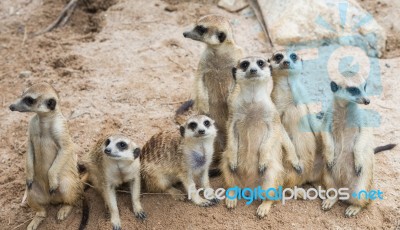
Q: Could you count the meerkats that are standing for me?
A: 5